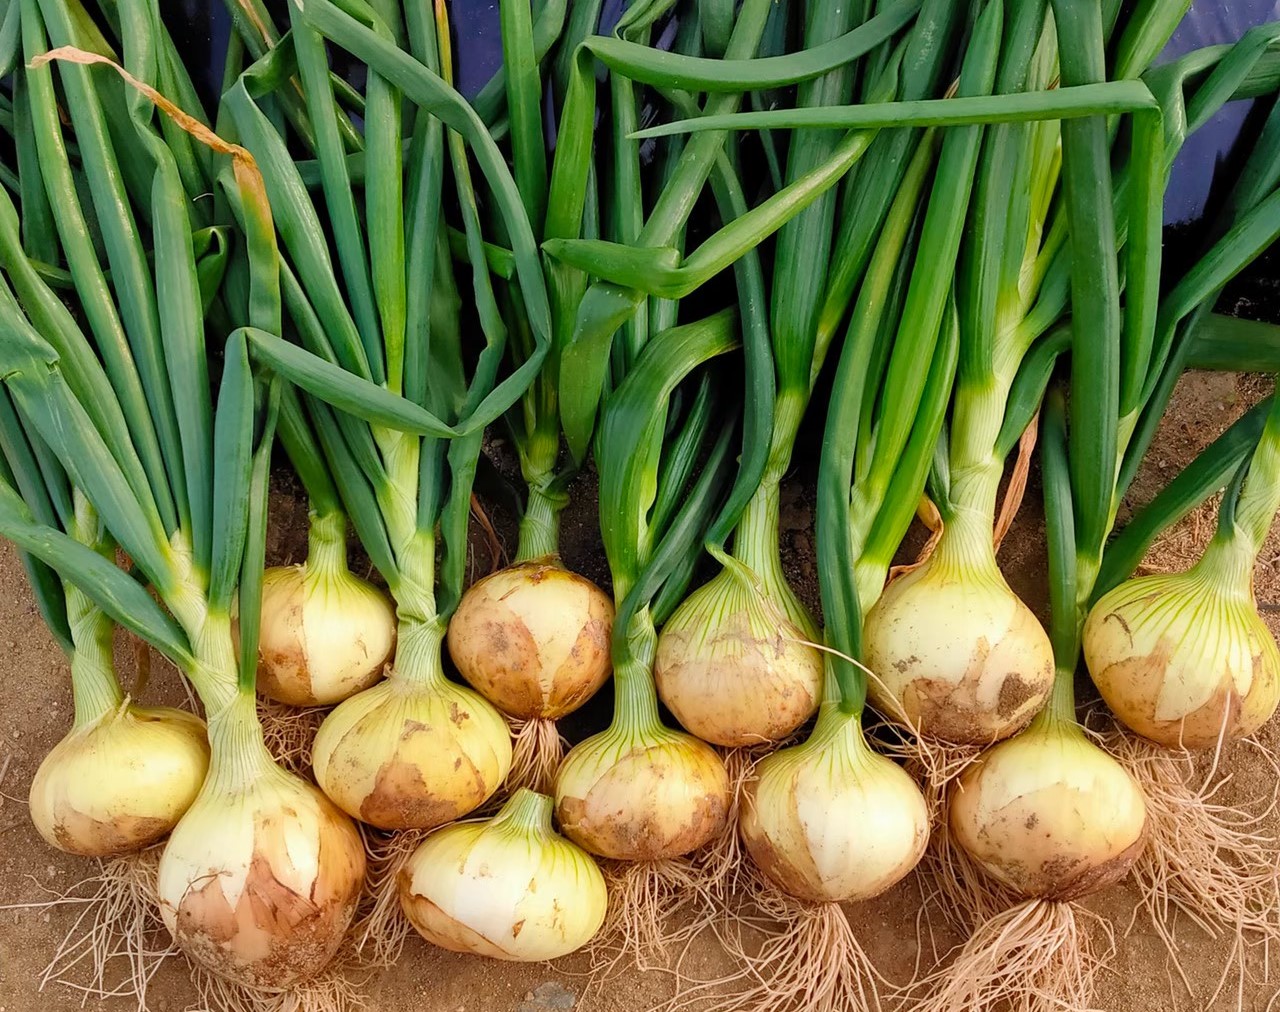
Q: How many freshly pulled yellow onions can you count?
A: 12